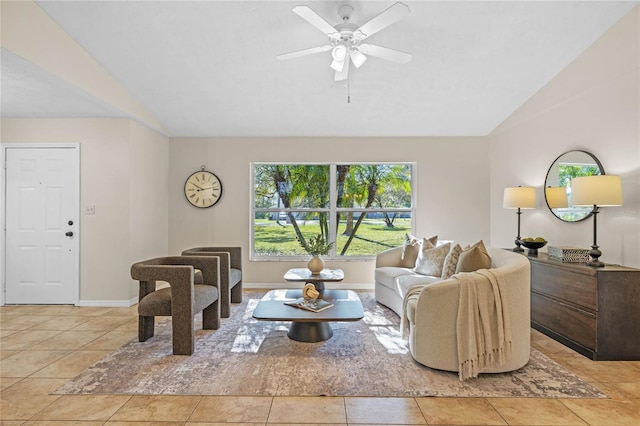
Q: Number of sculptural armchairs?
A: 2